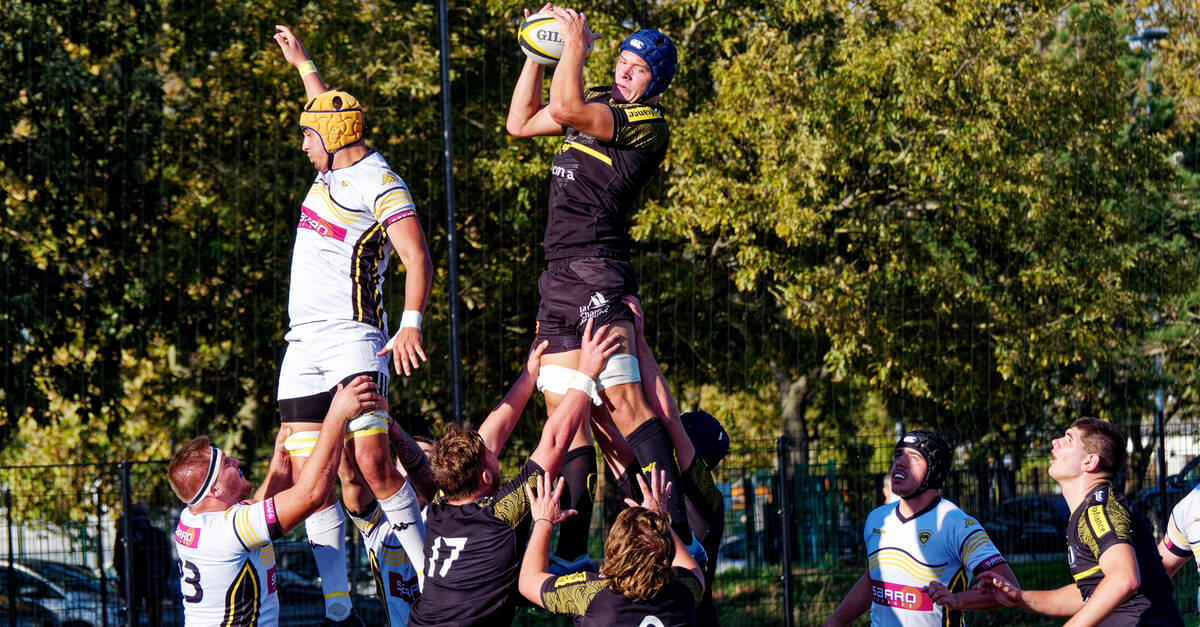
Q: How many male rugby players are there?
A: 10